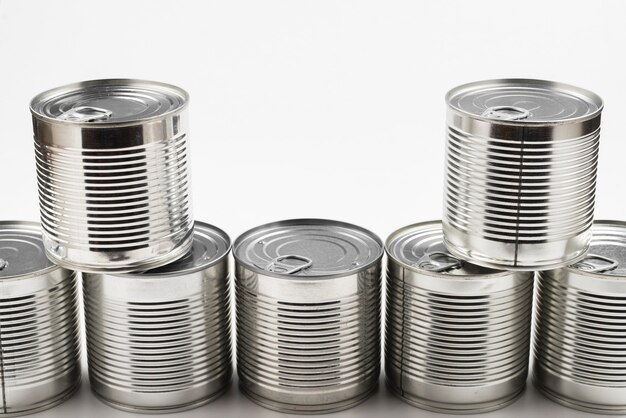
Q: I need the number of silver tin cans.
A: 7